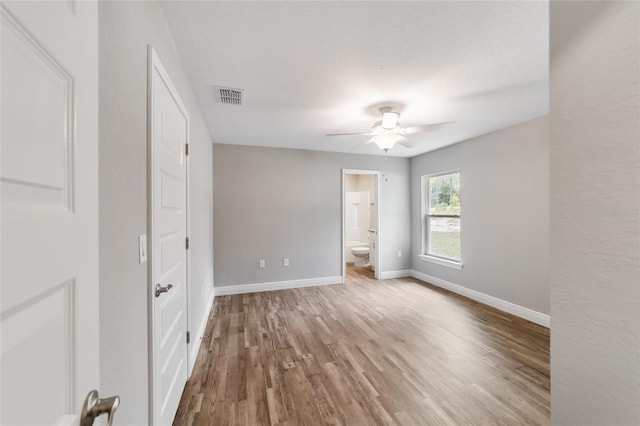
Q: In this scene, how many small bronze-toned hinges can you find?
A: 3